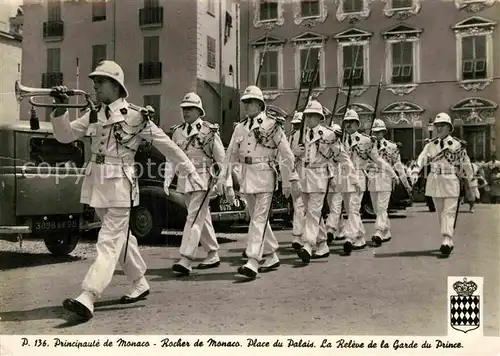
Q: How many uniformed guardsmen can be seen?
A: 9